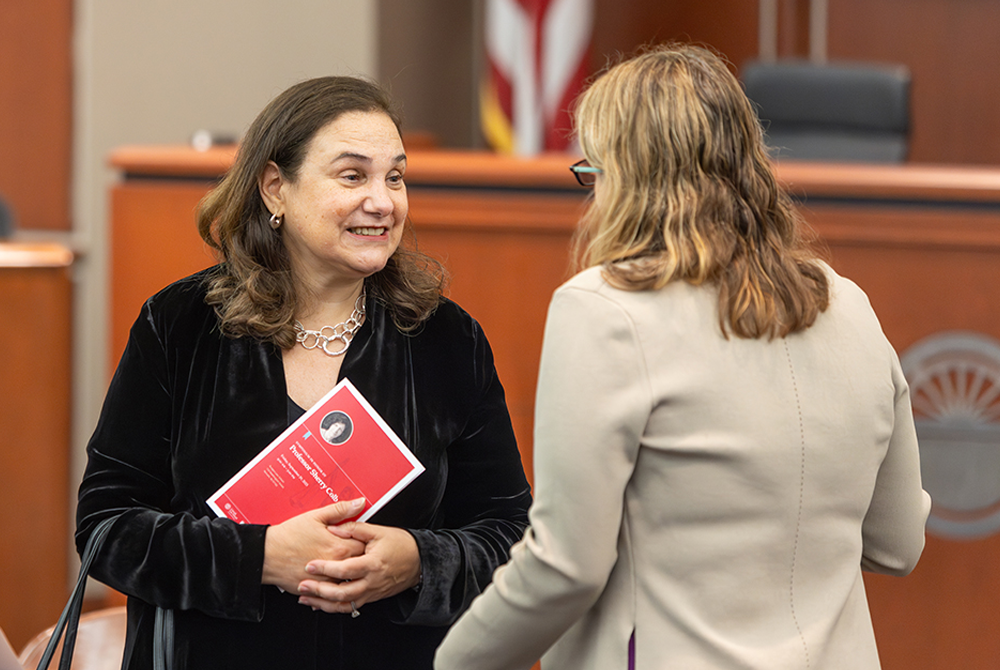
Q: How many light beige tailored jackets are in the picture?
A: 1